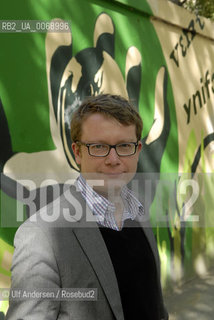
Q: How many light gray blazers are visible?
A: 1